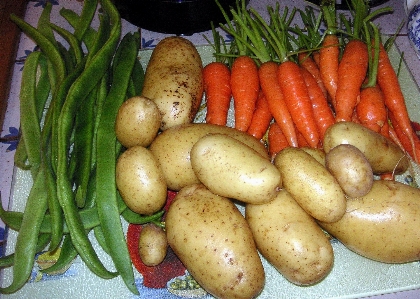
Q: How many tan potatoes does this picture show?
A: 13